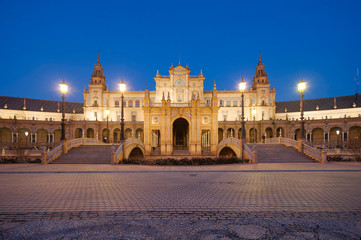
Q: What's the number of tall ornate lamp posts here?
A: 4